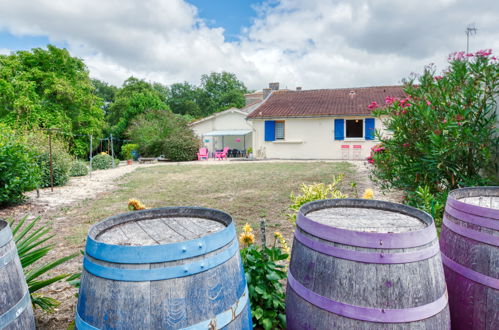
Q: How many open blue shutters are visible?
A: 3